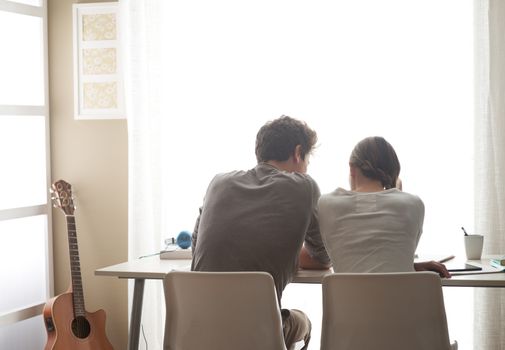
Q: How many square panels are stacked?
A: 3